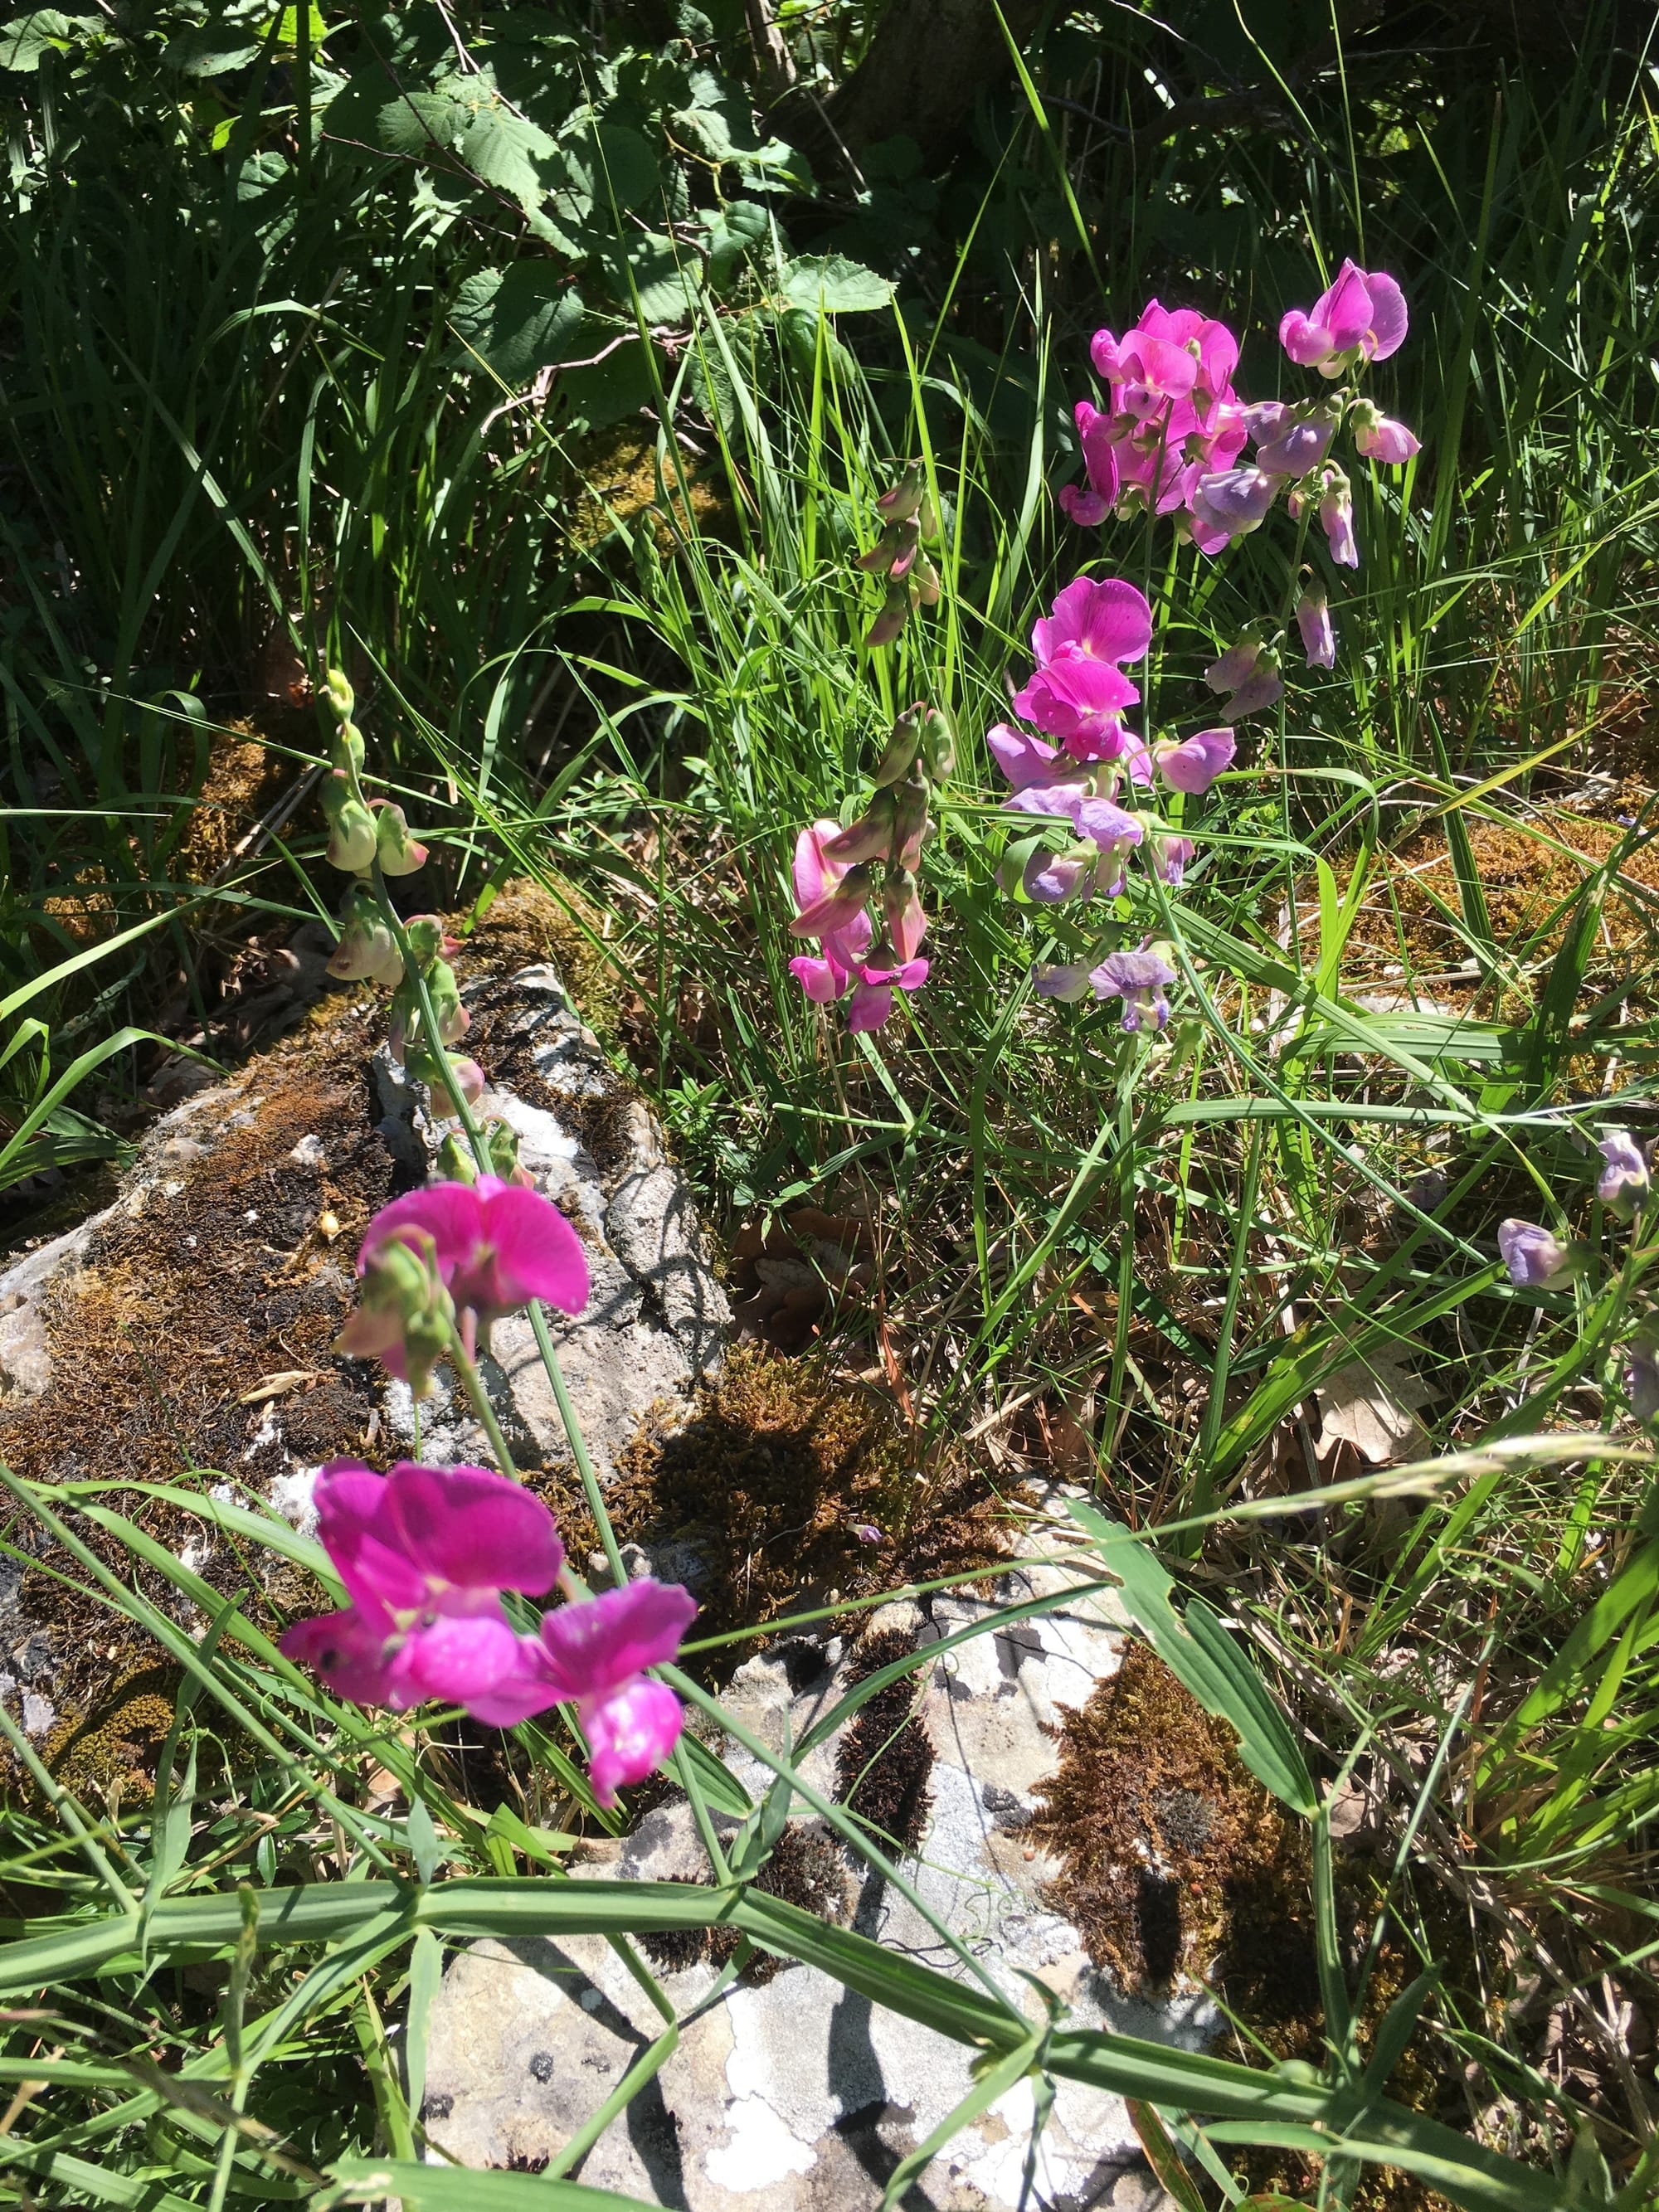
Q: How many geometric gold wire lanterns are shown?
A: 0